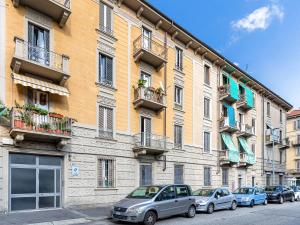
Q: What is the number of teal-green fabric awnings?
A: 5